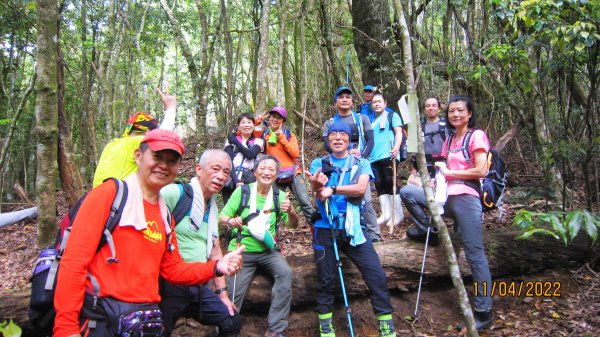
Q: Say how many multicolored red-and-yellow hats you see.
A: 1